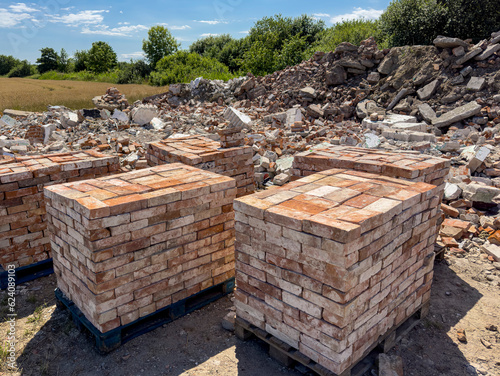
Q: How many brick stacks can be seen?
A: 5